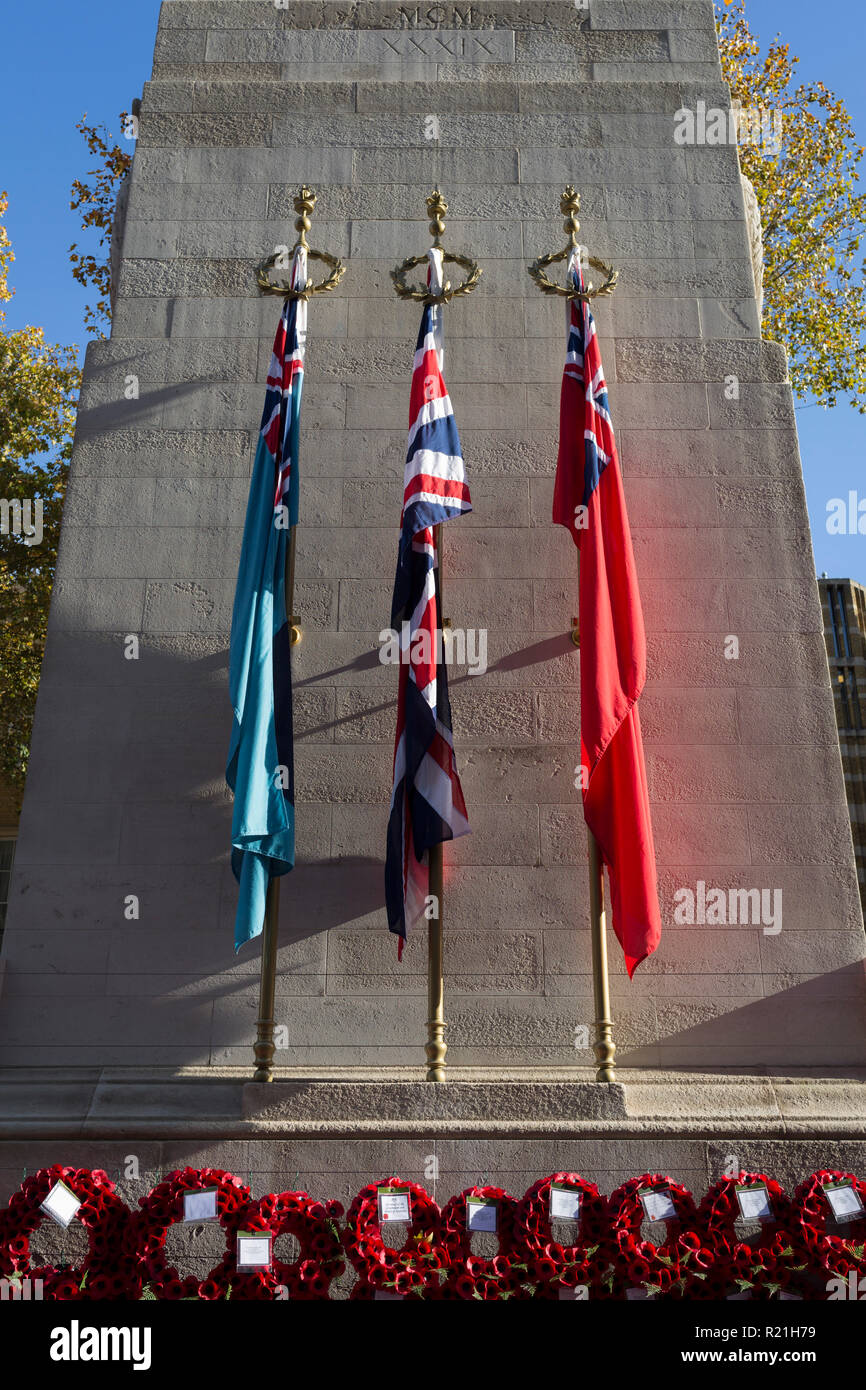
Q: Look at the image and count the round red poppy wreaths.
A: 9